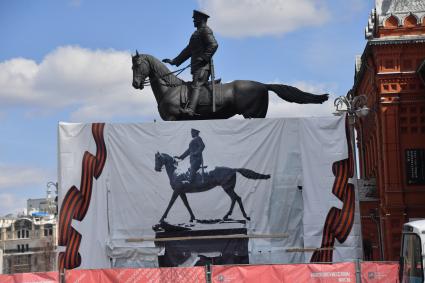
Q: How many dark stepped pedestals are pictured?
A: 1